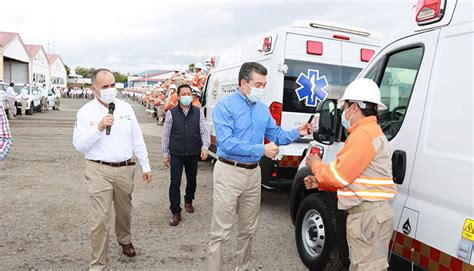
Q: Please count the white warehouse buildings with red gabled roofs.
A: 3